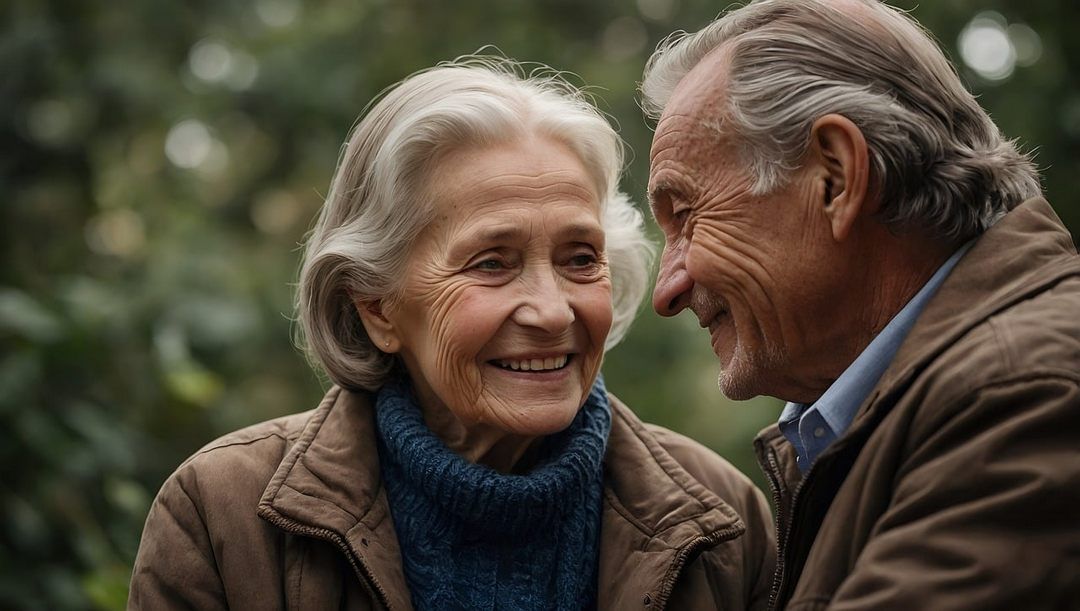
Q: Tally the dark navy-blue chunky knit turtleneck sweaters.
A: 1